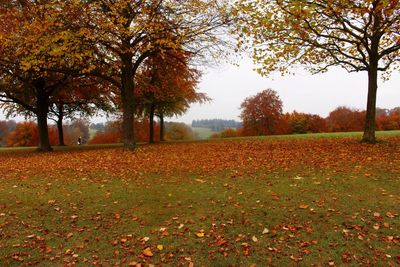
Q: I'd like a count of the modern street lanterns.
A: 0